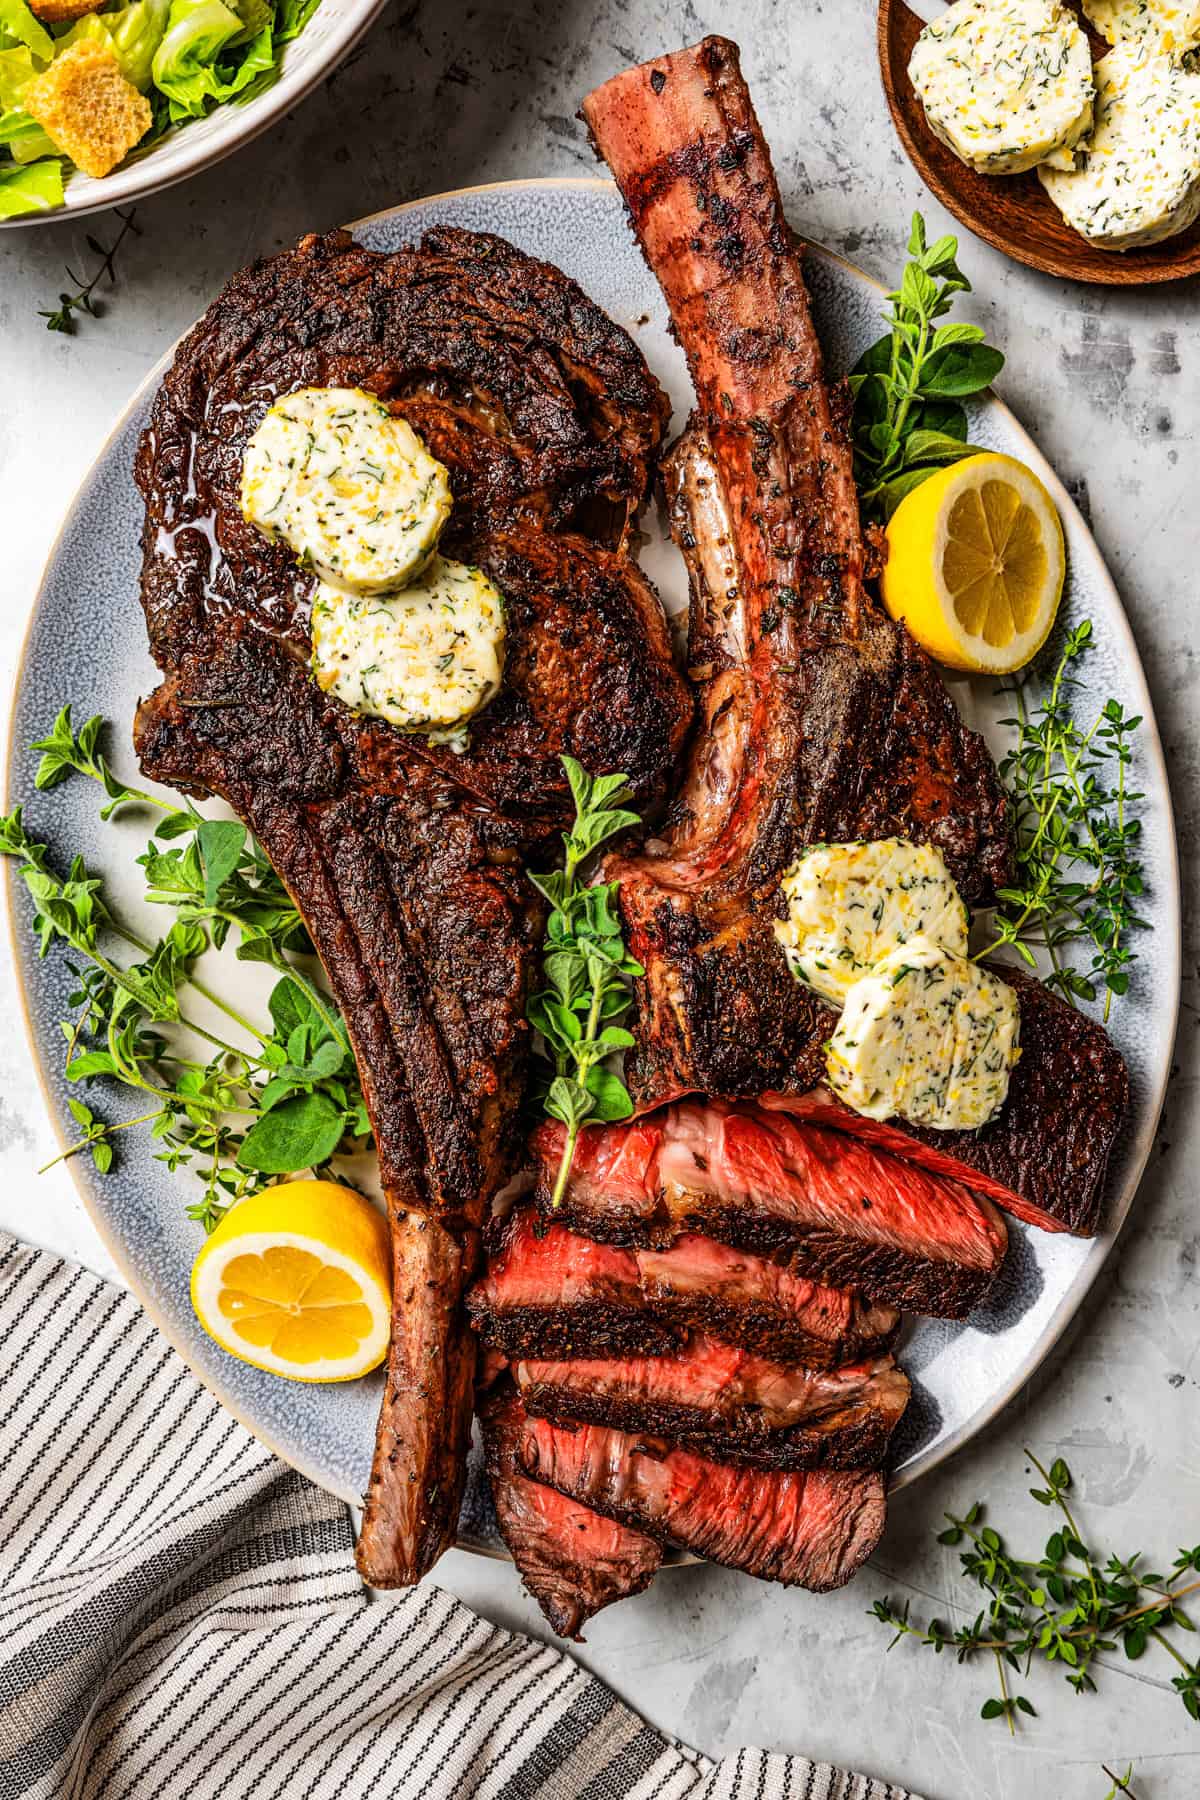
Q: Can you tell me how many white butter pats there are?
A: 7